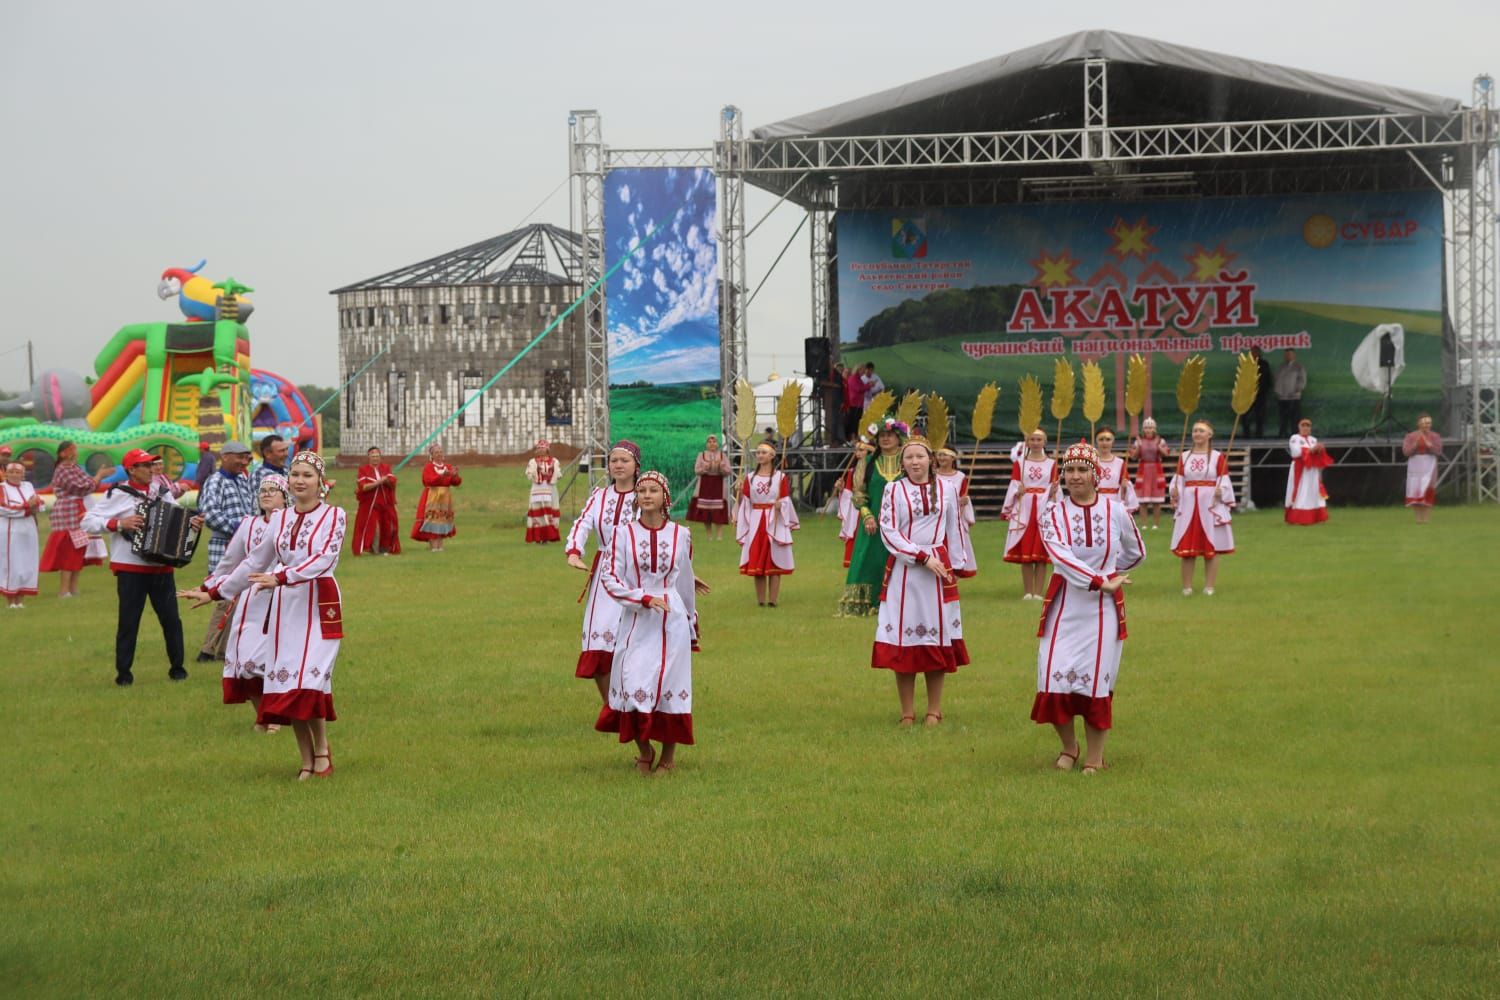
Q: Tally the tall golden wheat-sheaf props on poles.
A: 12